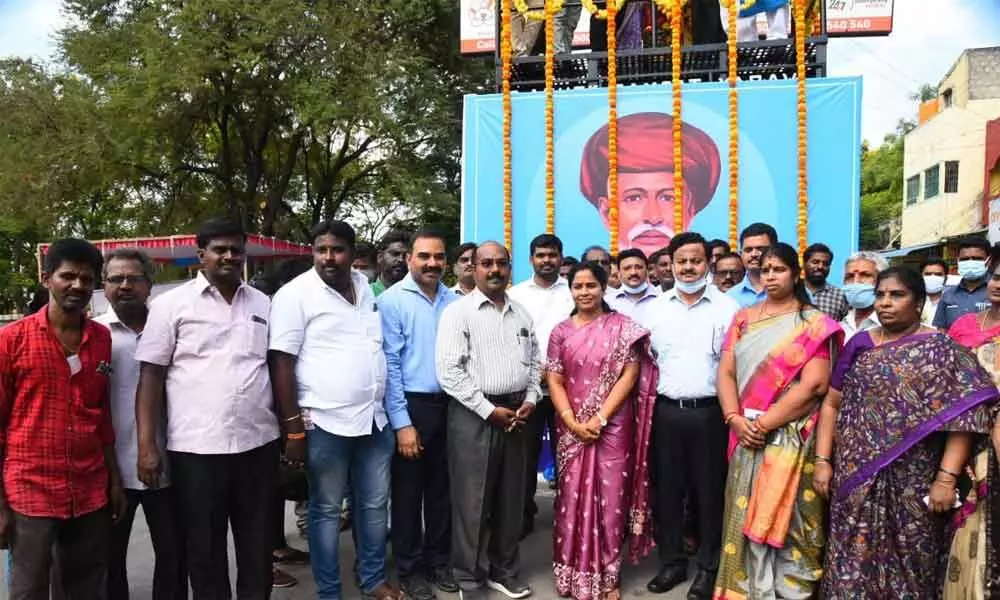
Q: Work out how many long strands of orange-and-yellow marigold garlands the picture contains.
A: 6